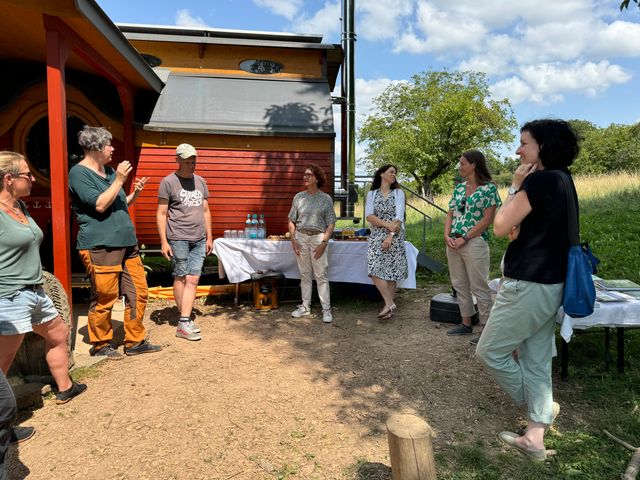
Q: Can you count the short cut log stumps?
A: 1